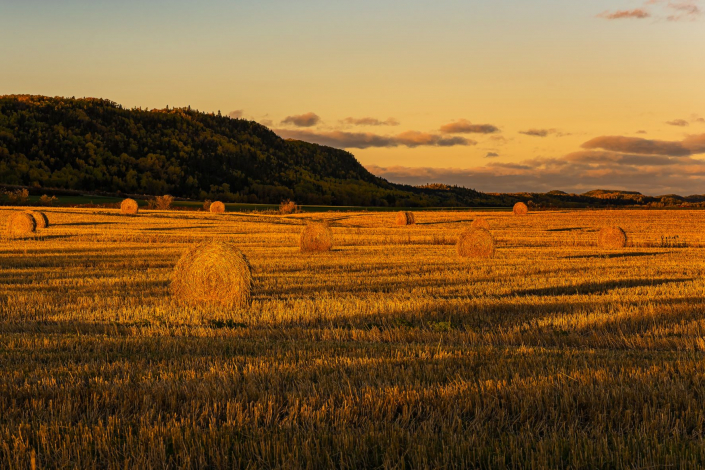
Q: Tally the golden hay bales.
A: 11